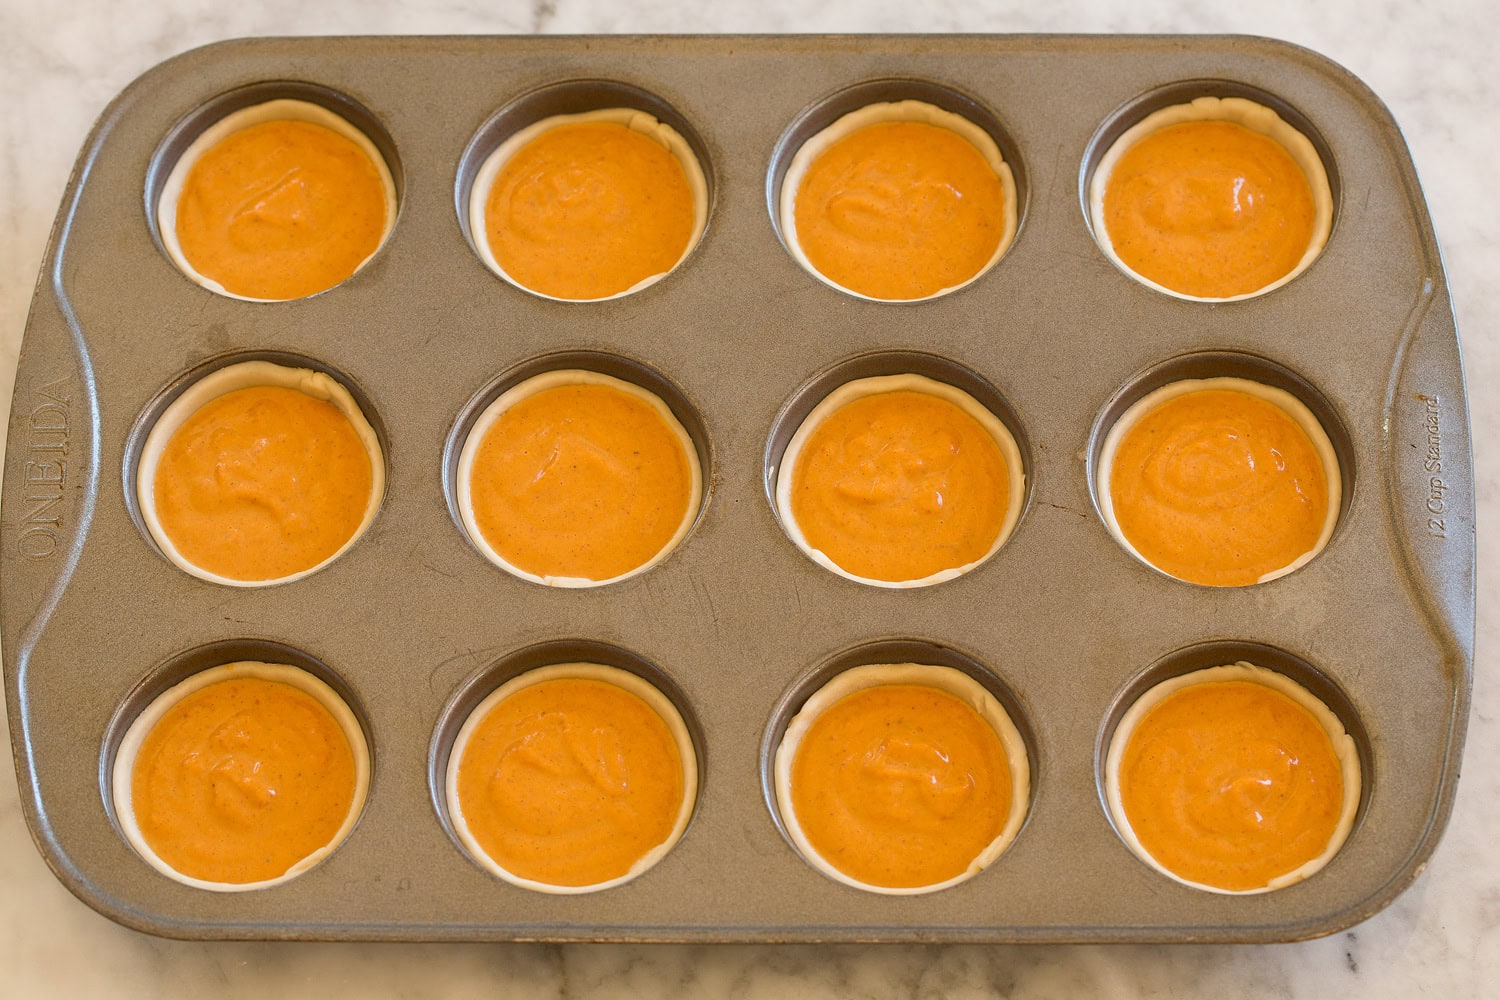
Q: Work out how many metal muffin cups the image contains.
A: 12